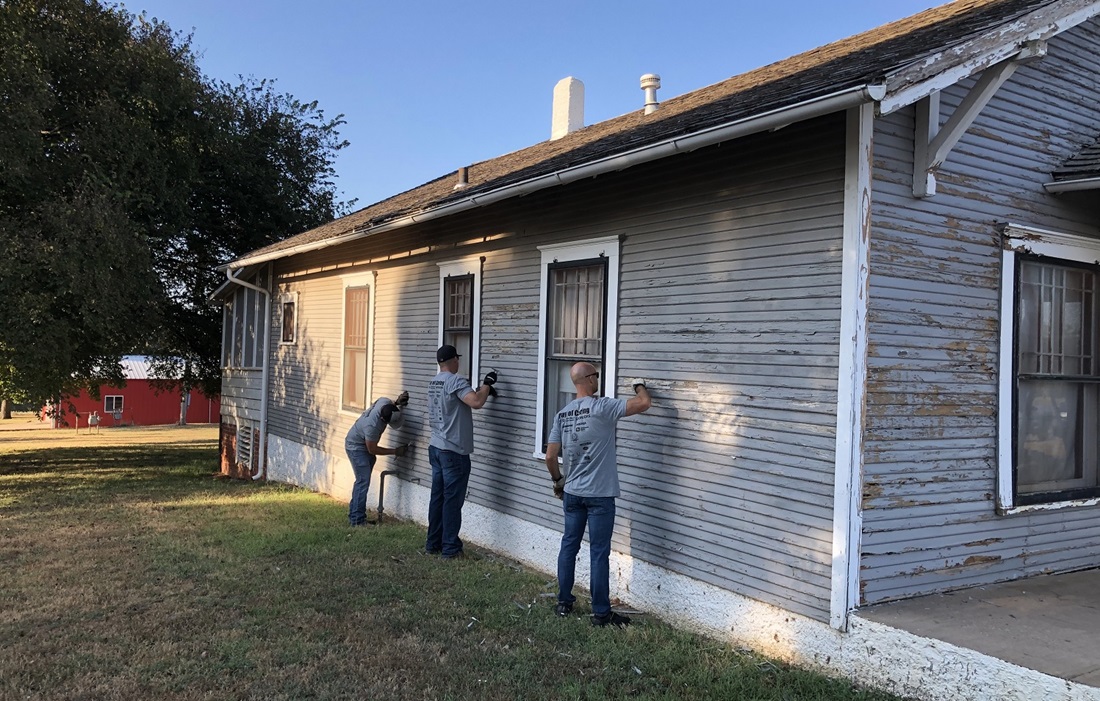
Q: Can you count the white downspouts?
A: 1